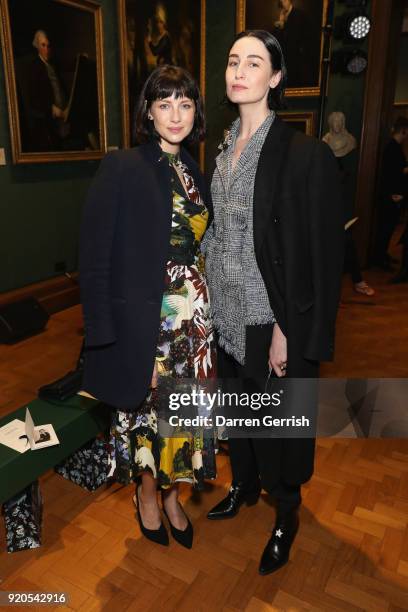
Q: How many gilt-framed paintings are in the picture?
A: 4